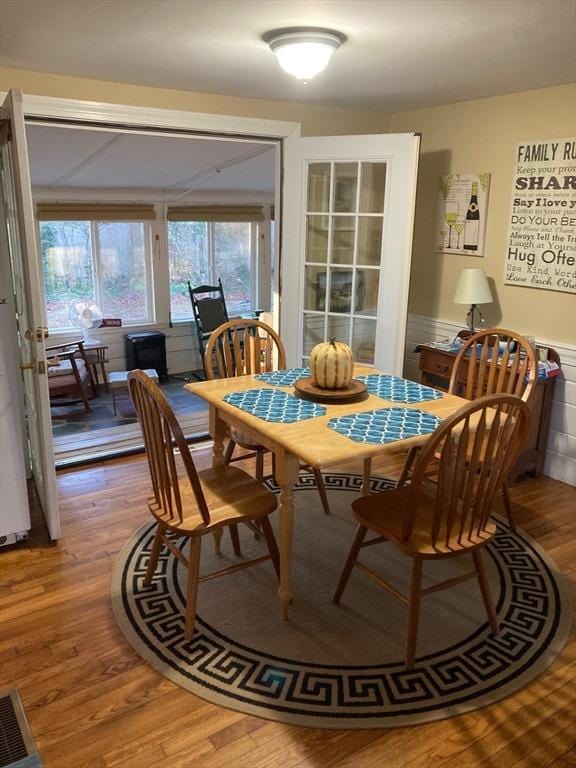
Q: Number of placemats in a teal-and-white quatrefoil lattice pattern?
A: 4